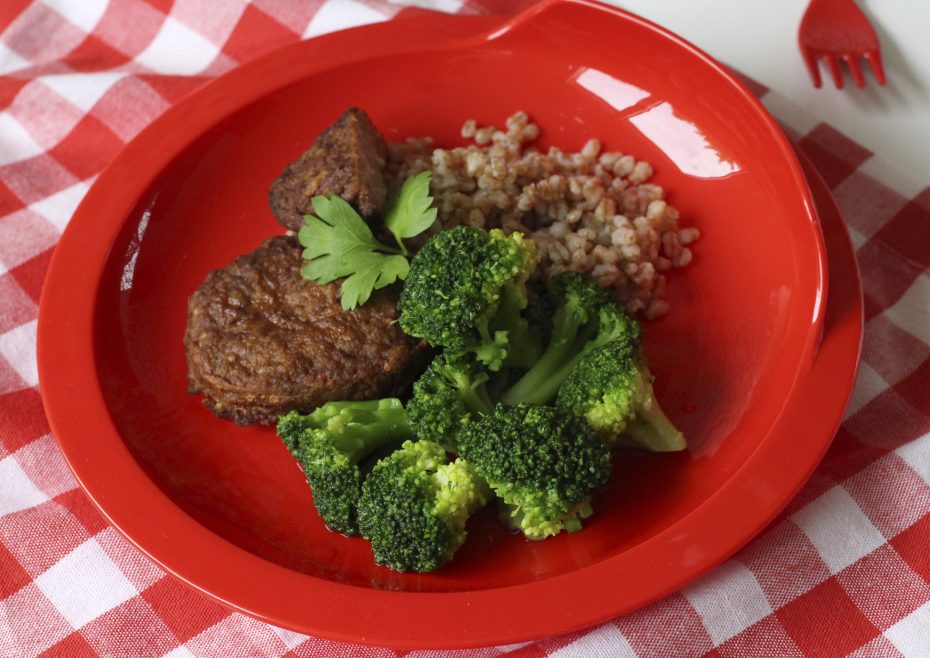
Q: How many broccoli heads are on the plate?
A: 7